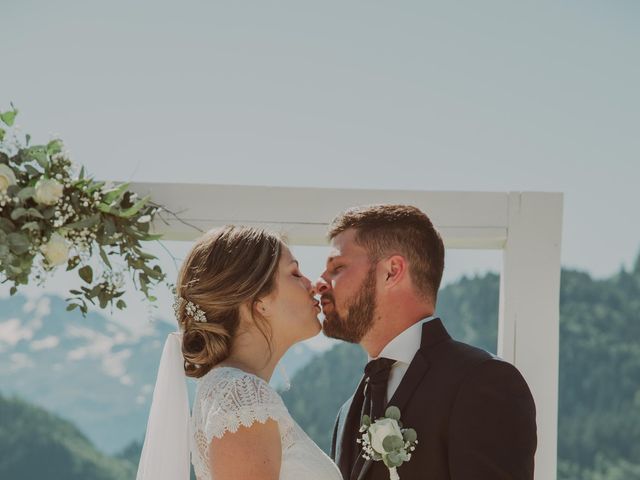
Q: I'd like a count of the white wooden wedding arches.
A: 1